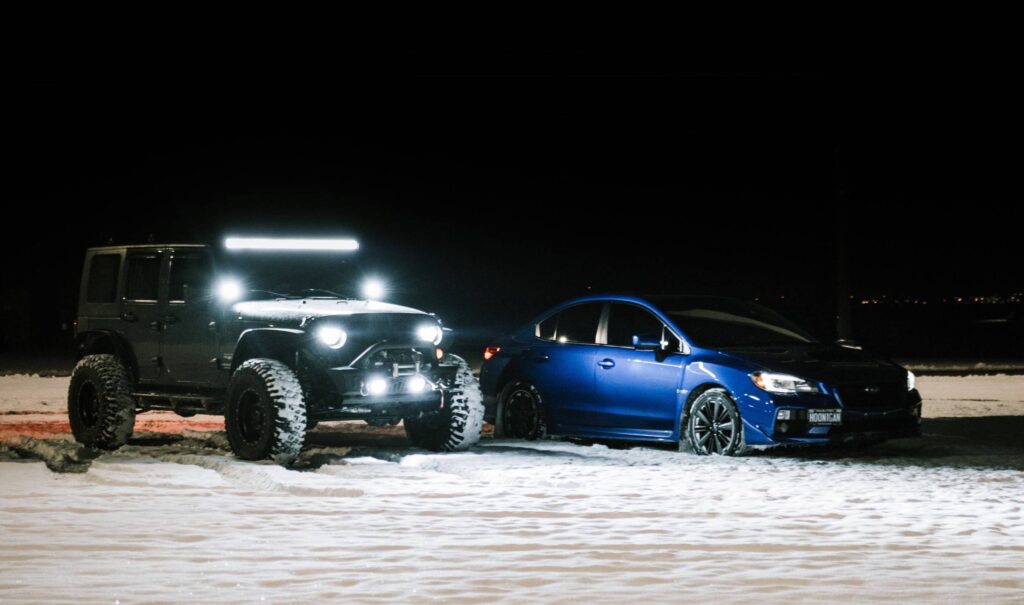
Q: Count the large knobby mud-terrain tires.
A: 3